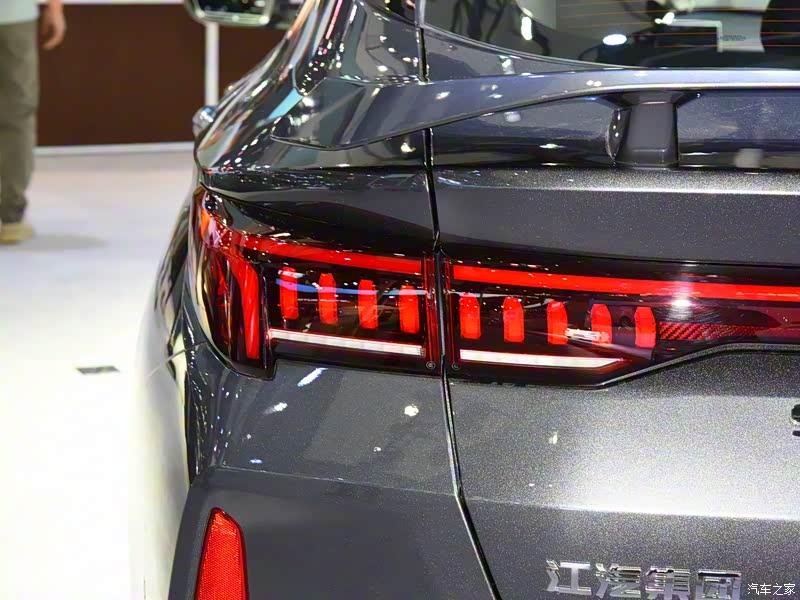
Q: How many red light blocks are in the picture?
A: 9